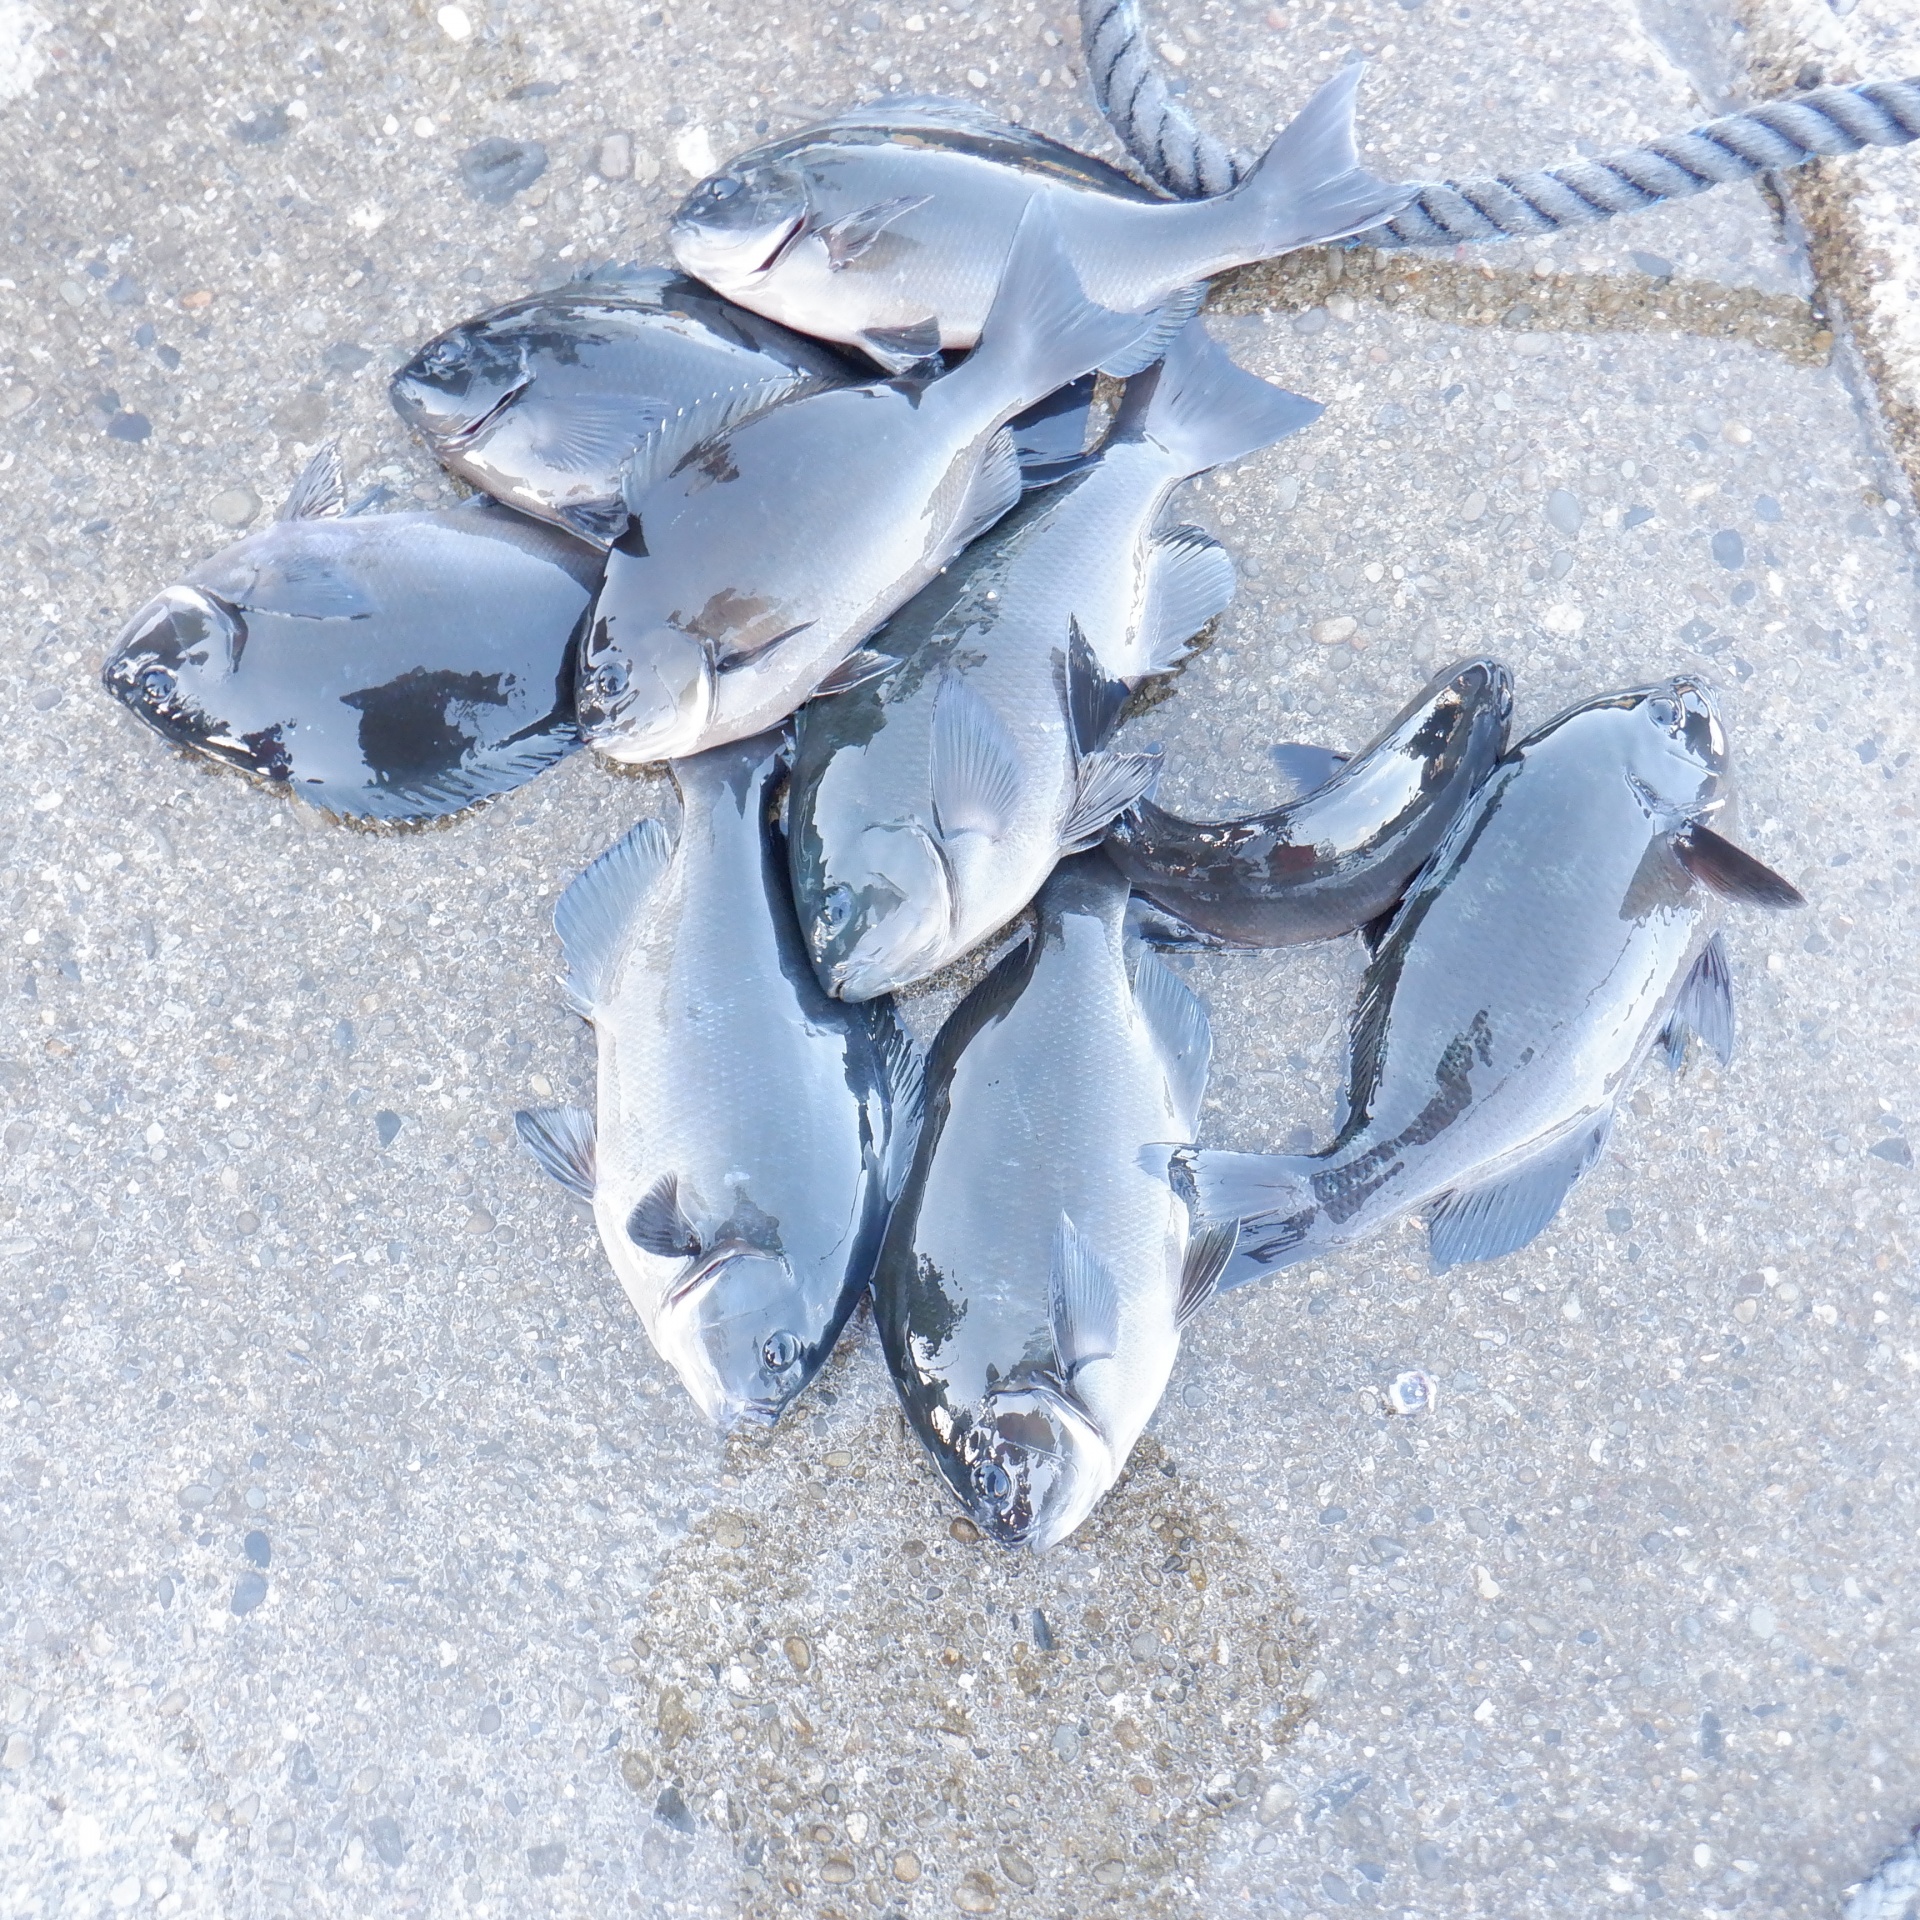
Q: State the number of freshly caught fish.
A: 9